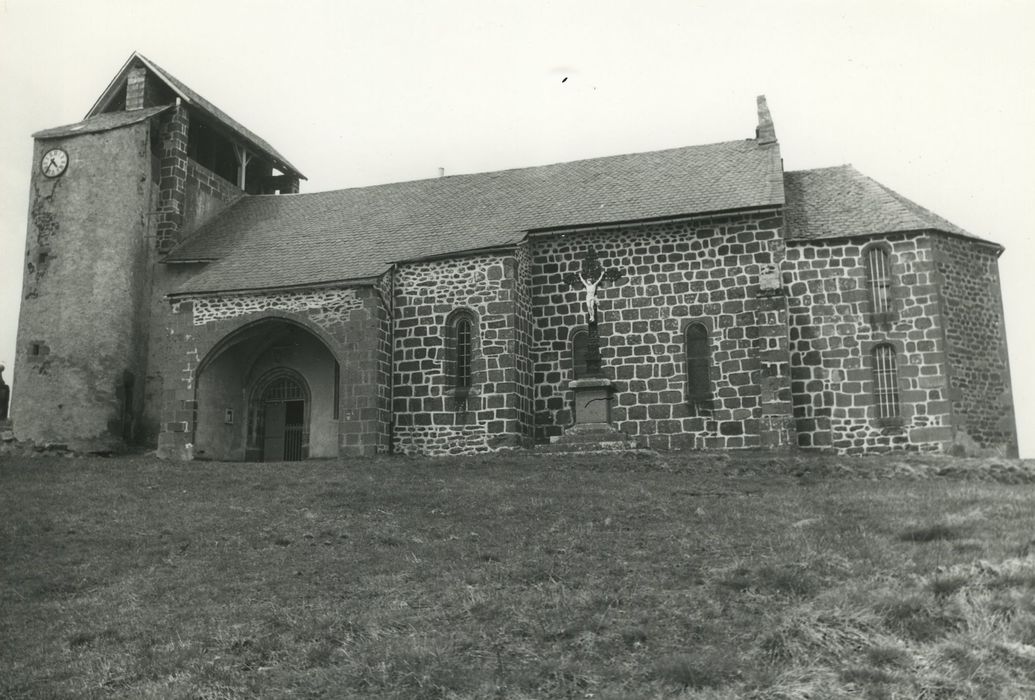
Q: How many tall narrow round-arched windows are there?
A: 5